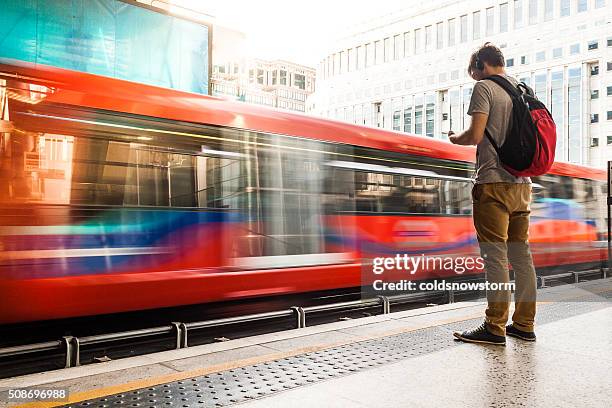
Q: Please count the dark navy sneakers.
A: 2